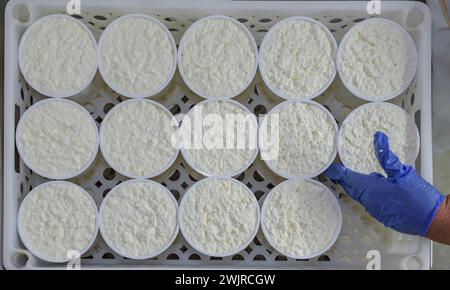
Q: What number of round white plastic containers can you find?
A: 14